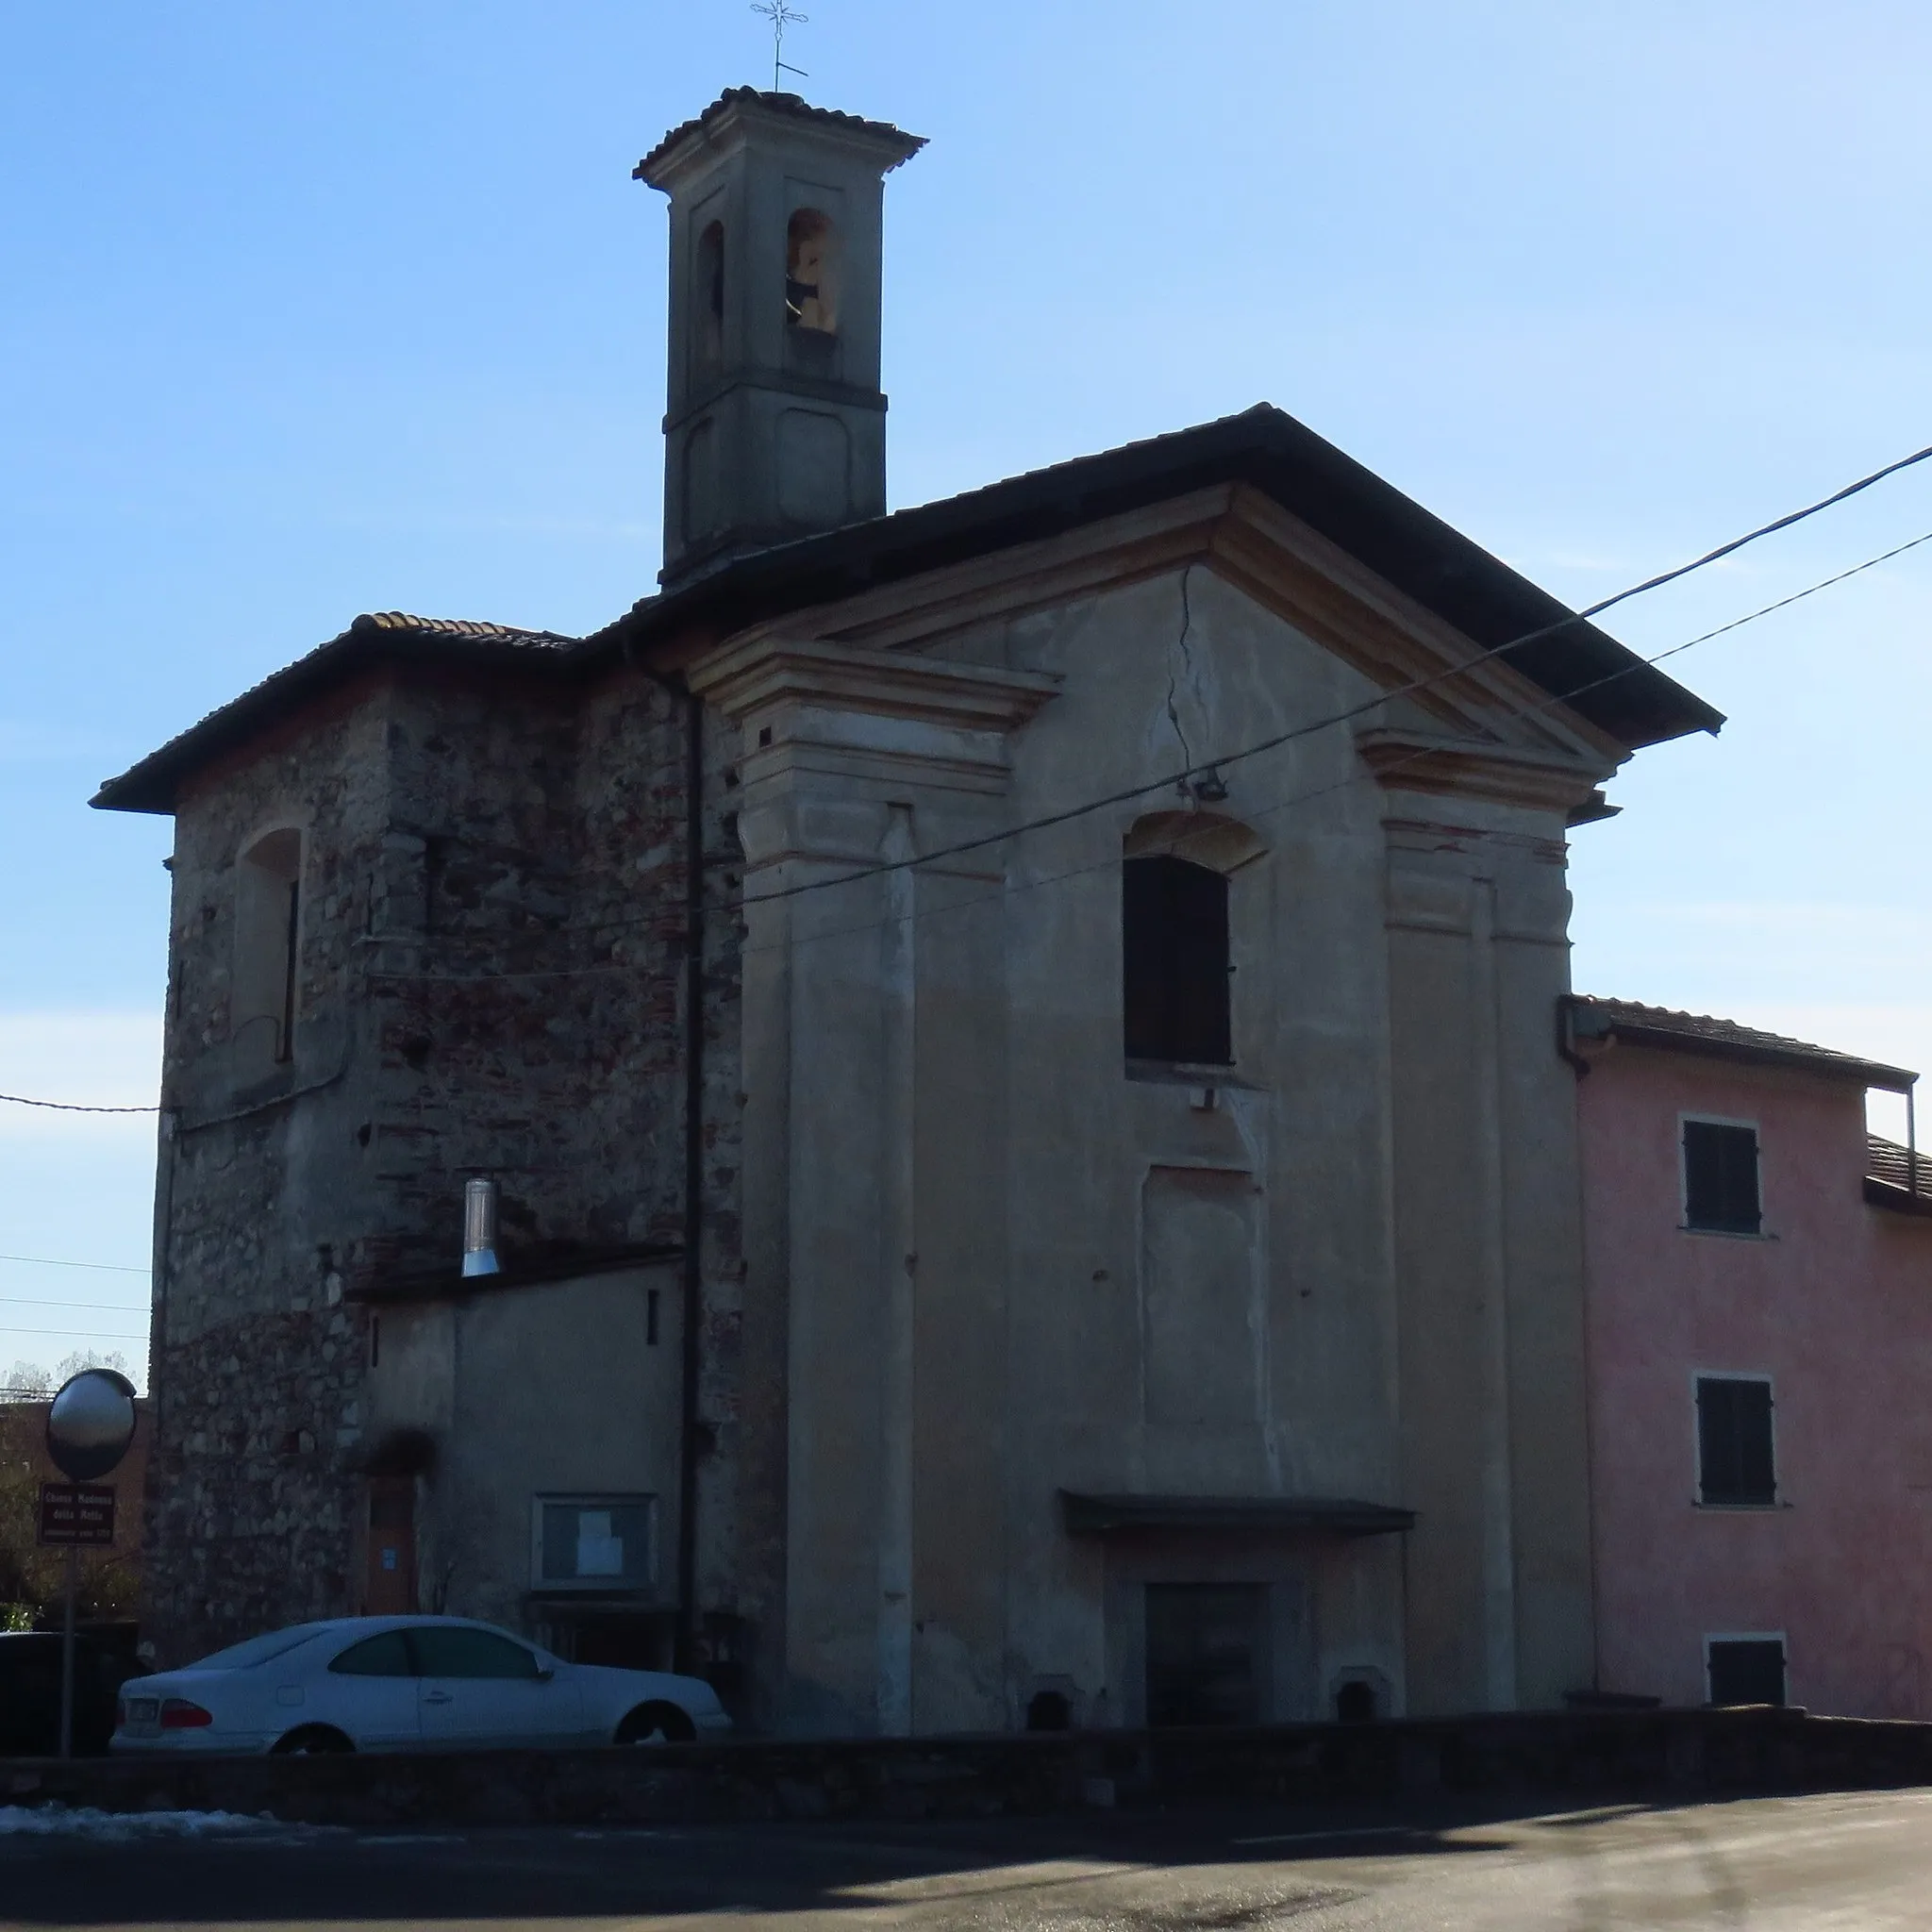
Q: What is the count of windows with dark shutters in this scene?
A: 3